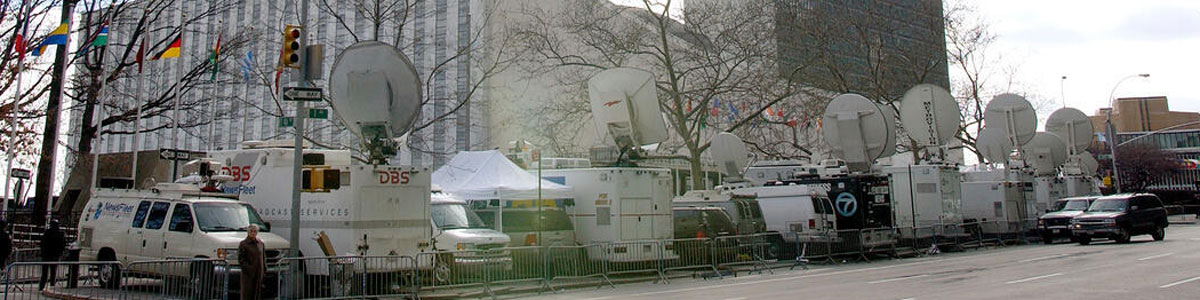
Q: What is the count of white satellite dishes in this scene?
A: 11